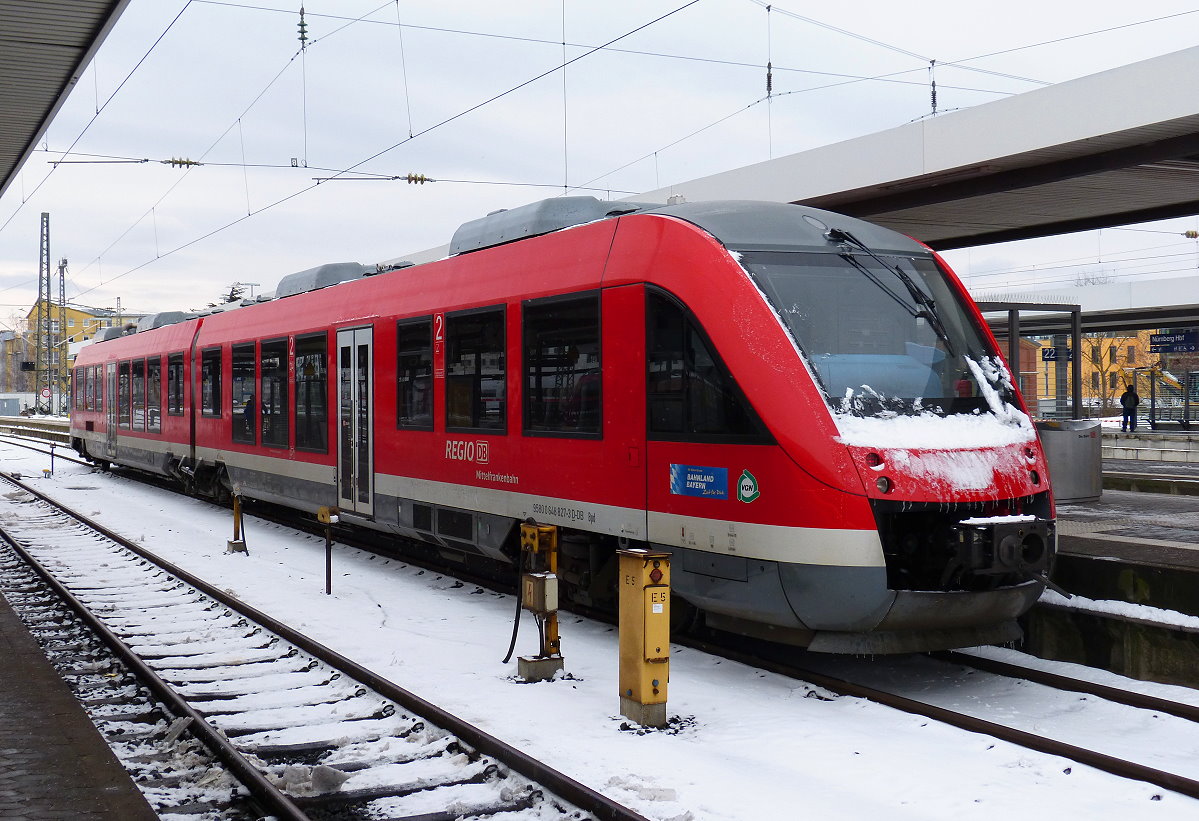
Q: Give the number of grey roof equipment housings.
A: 4